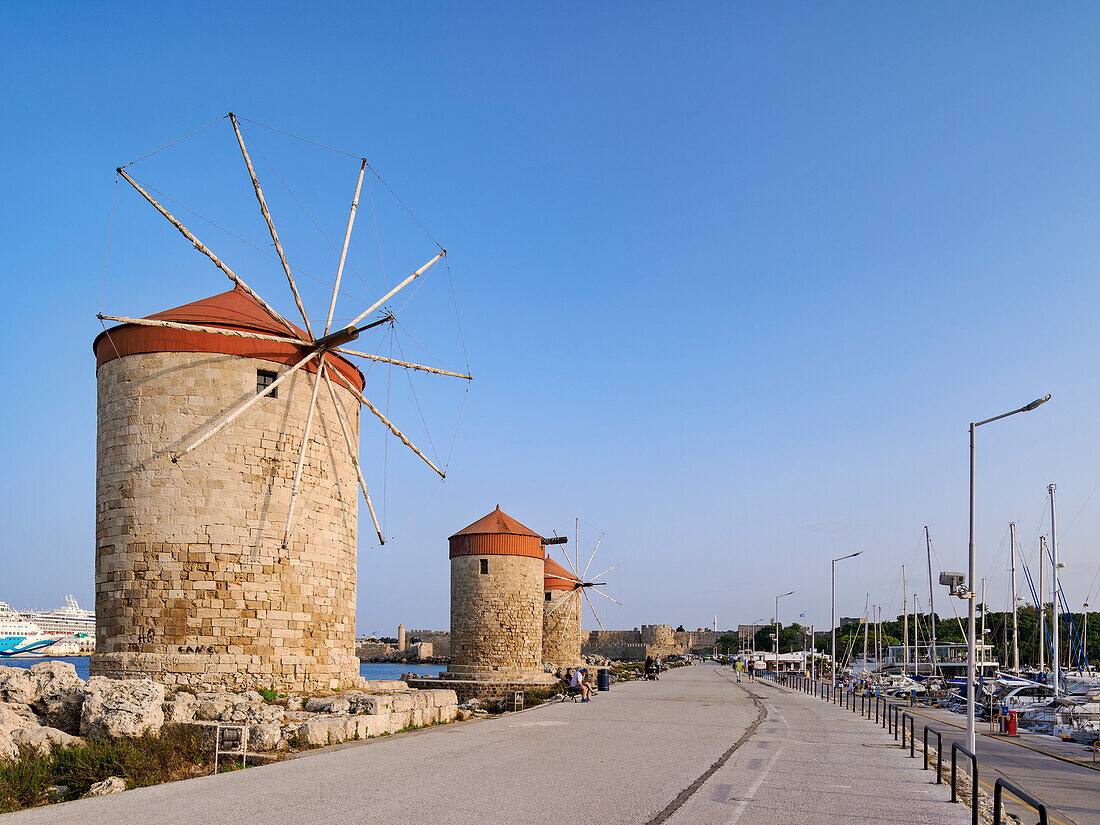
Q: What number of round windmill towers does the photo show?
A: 3